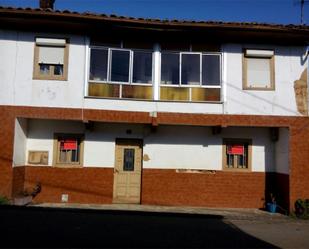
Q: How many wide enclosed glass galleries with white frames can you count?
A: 2